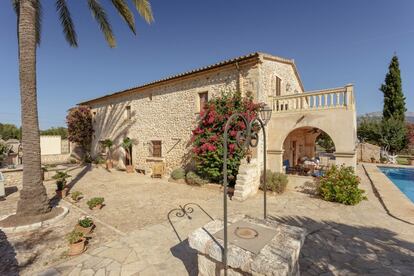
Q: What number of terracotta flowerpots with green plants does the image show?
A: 7